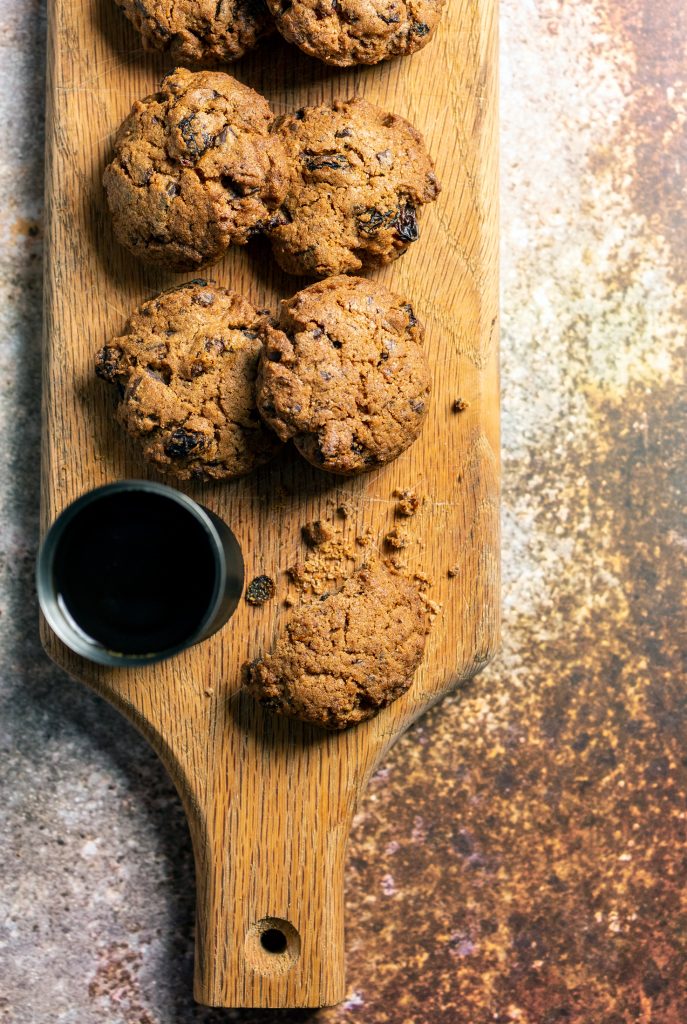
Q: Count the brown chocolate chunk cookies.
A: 7